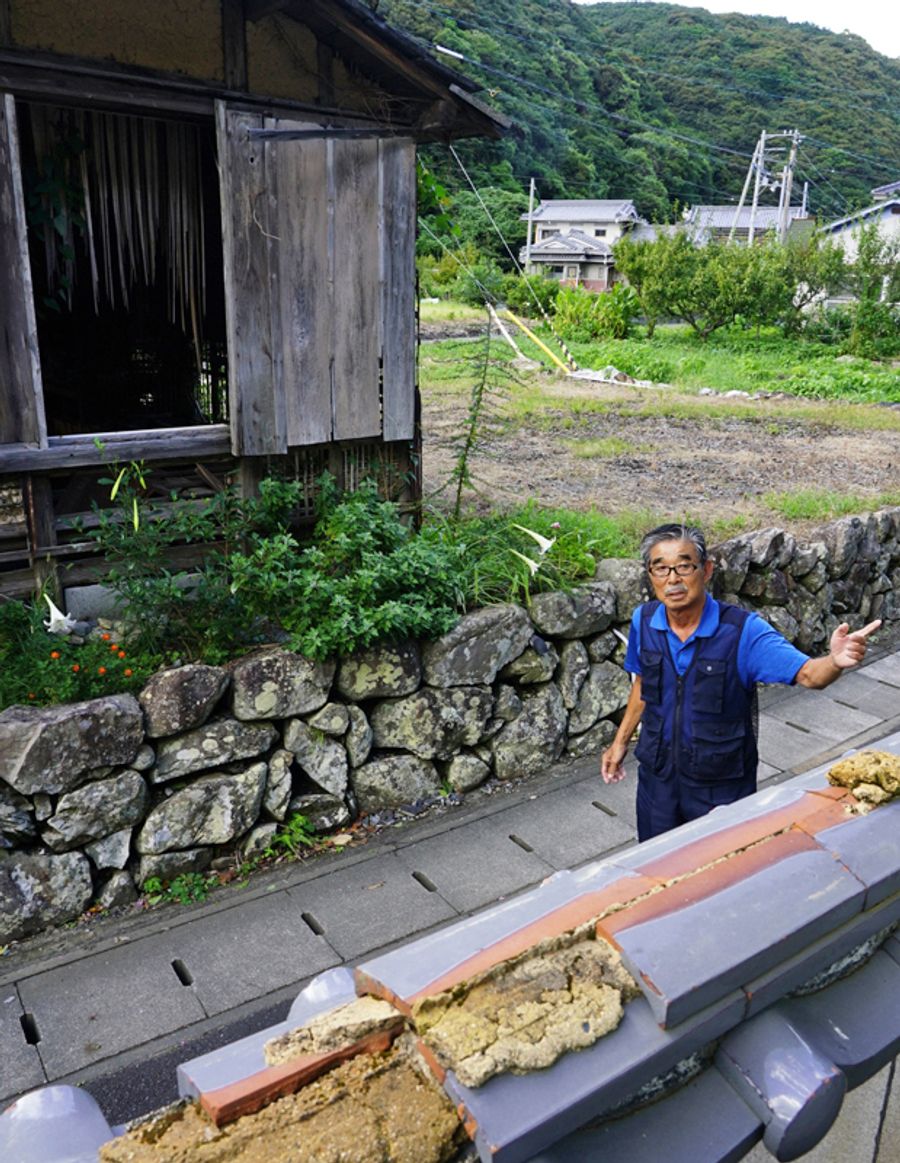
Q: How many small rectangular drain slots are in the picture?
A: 9